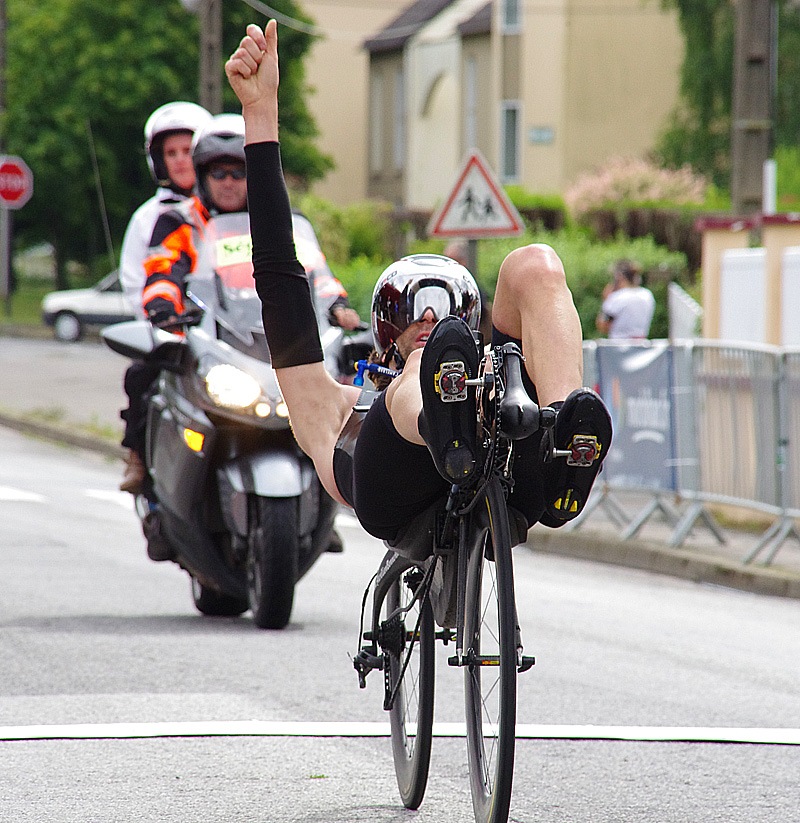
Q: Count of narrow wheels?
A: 2